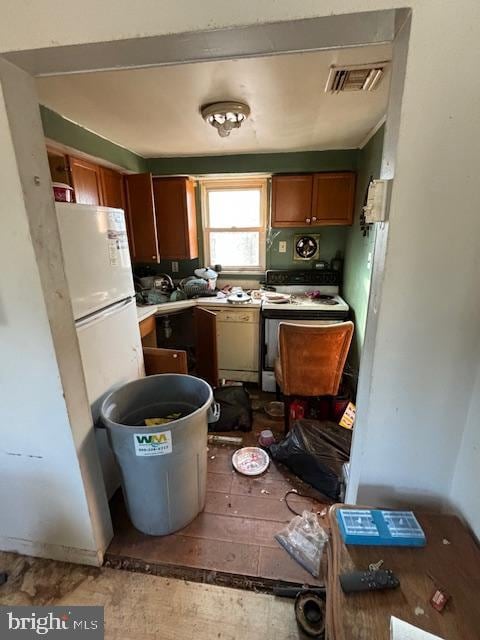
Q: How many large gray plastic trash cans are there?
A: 1